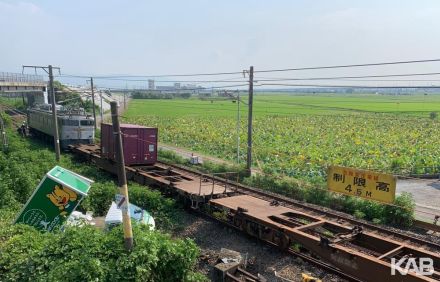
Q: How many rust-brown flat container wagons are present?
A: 2